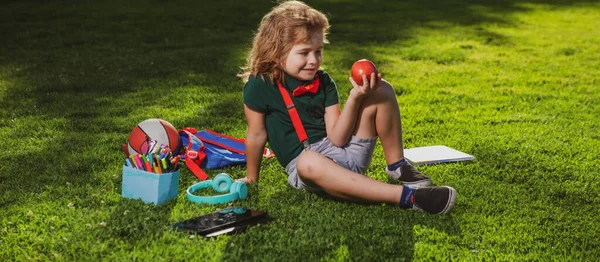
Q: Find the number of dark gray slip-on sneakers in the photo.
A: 2